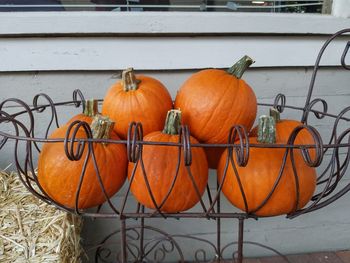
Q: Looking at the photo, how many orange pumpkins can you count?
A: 7